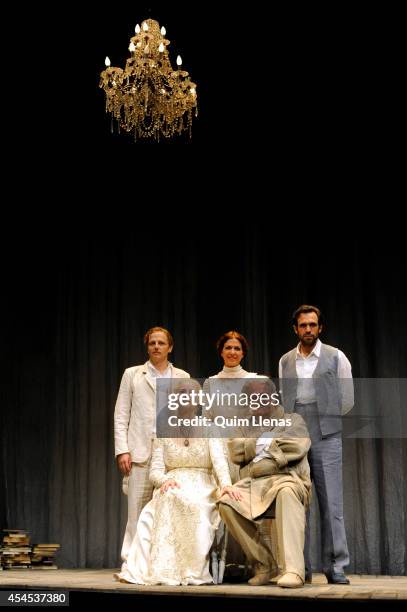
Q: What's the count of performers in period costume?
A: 5